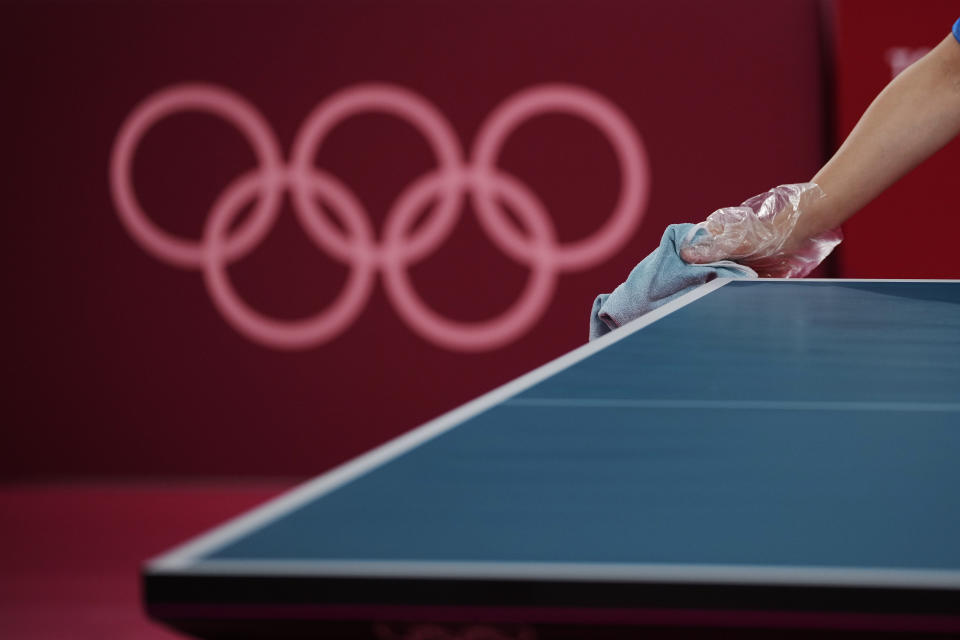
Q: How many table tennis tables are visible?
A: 1